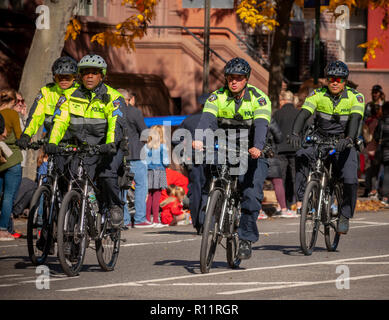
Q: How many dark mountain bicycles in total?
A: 4